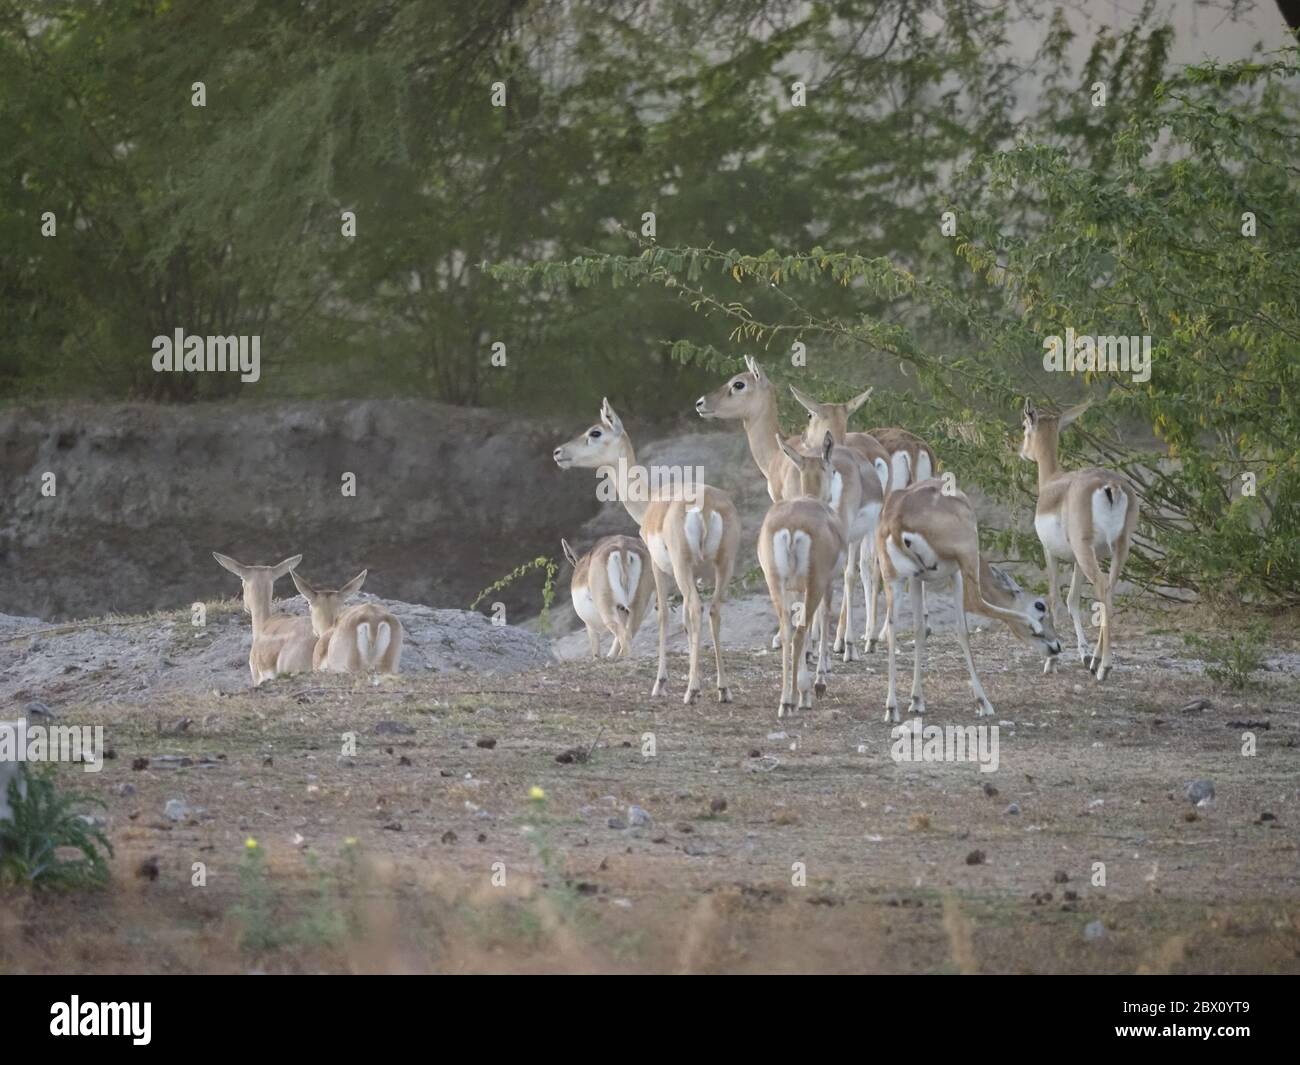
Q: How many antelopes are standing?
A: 8